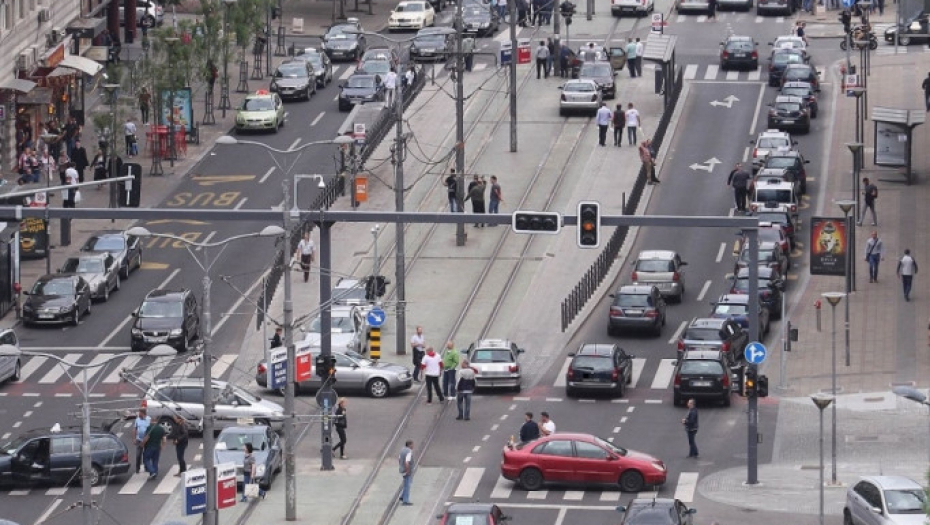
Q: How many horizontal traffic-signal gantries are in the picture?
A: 1